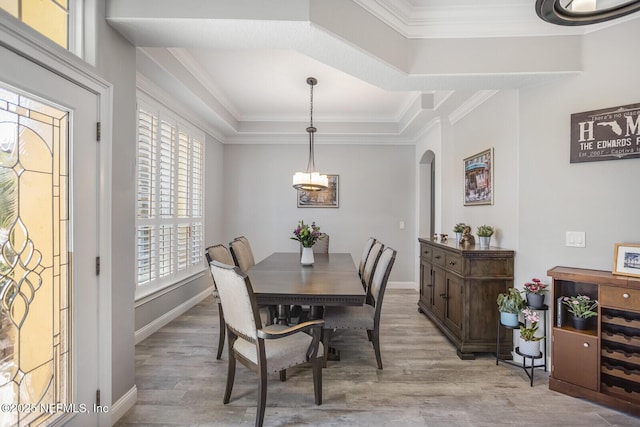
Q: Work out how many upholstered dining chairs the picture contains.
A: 8